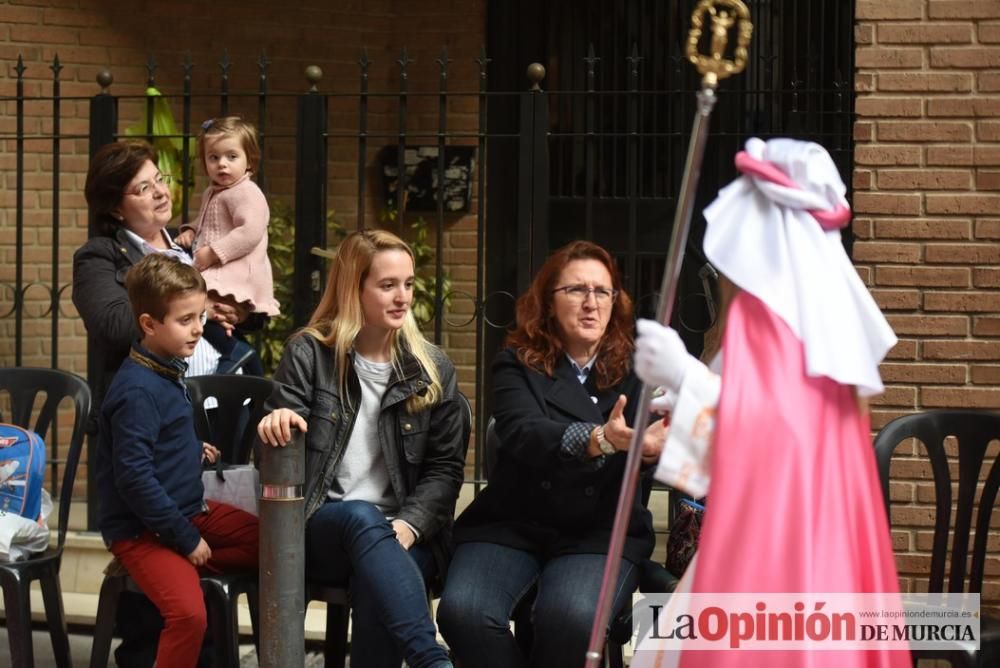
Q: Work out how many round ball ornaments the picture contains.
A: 3